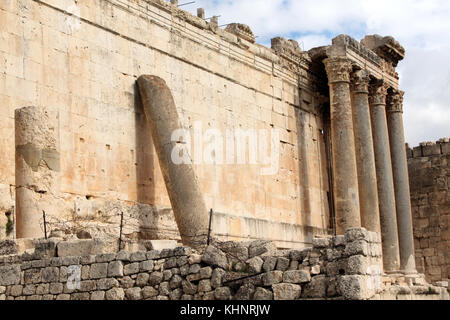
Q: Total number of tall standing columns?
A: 4